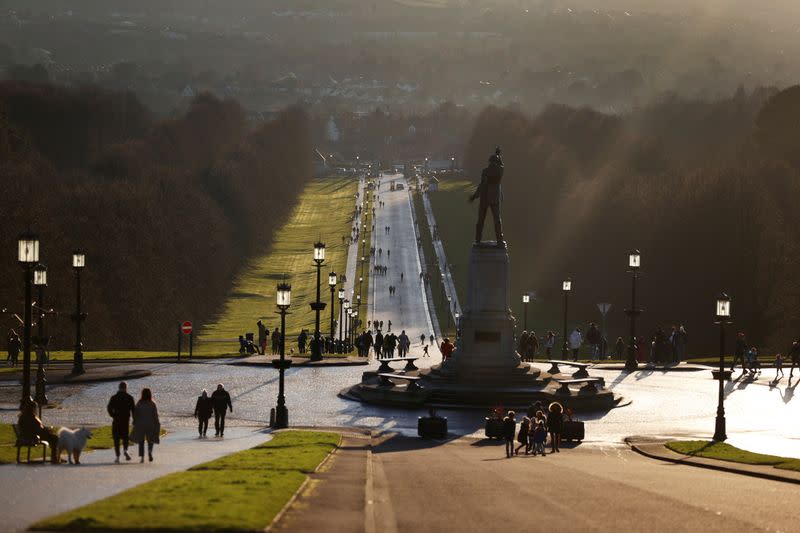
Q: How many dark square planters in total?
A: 3